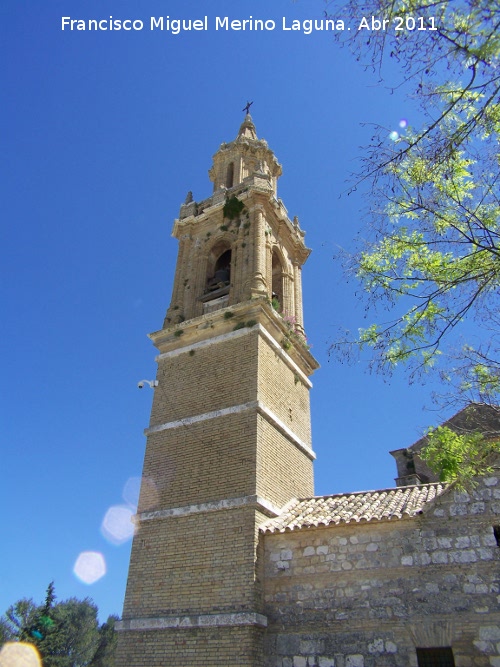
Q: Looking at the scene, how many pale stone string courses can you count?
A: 4